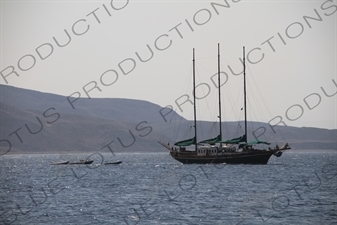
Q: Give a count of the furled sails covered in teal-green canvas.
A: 3